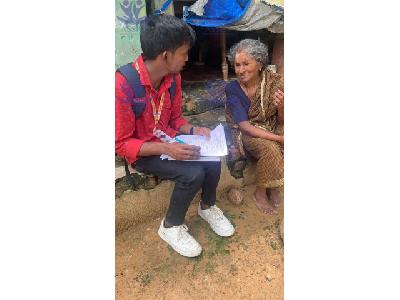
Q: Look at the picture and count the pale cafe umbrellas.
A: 0